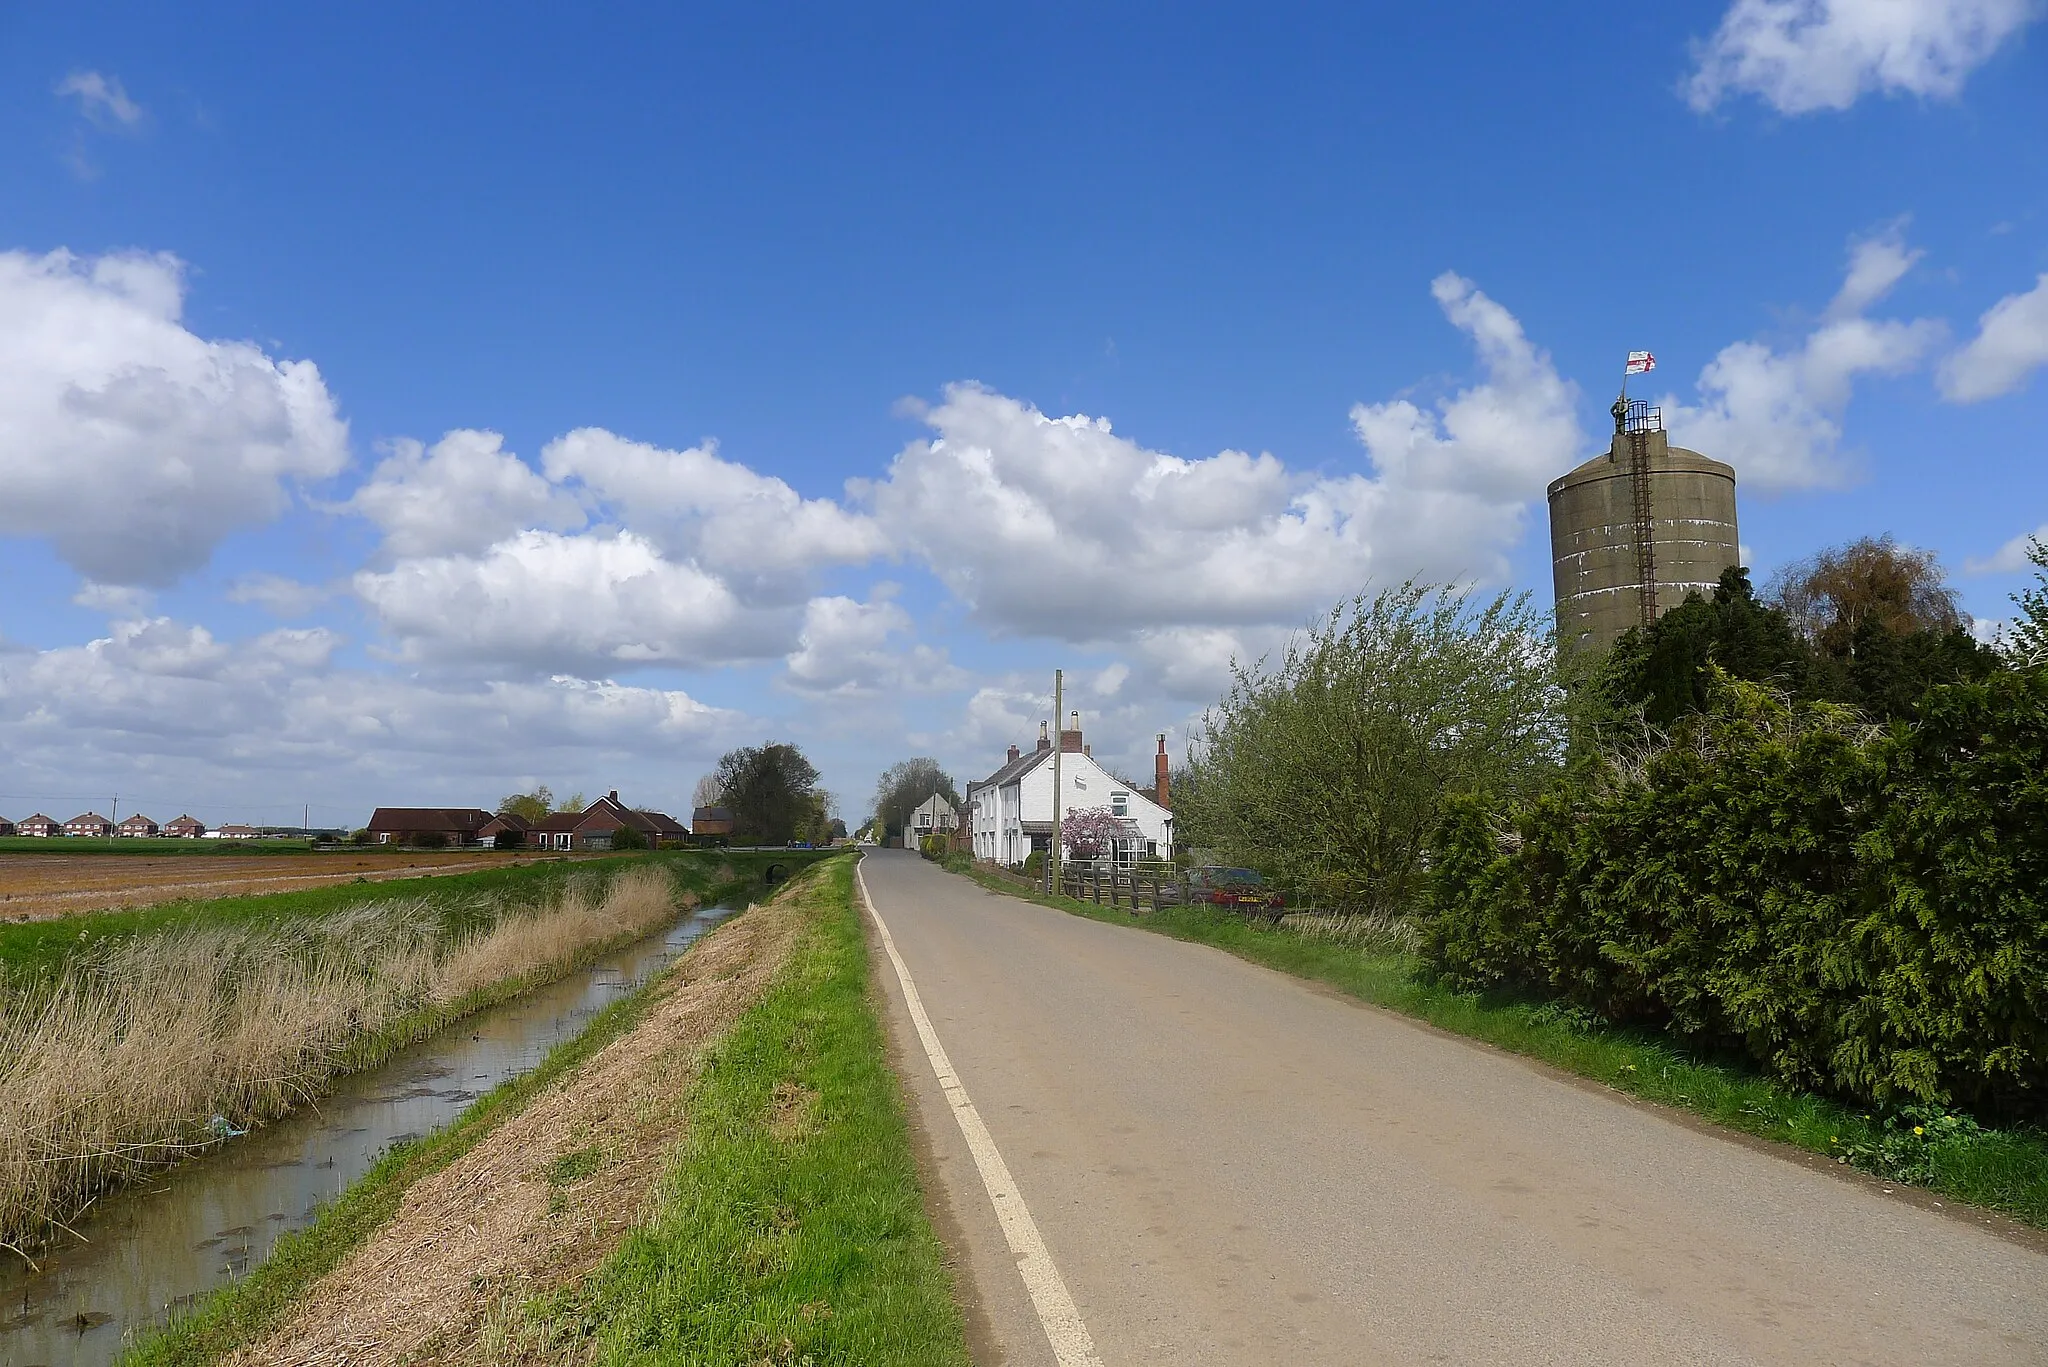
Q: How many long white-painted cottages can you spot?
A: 1